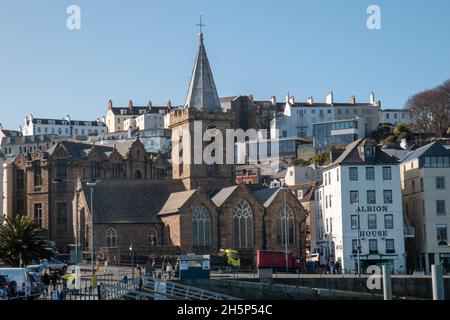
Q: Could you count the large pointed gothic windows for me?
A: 3